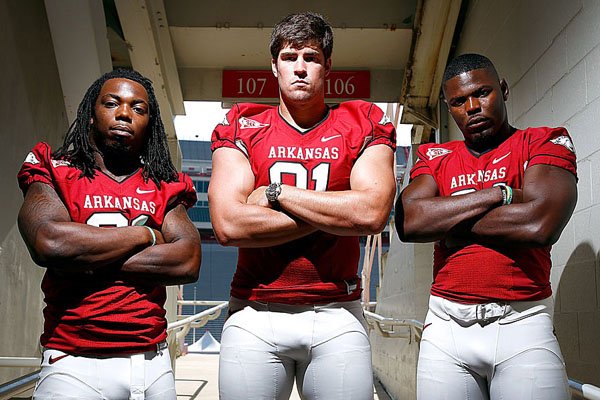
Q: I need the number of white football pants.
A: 3